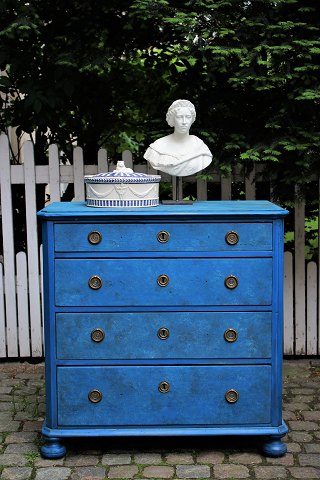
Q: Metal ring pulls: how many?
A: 8